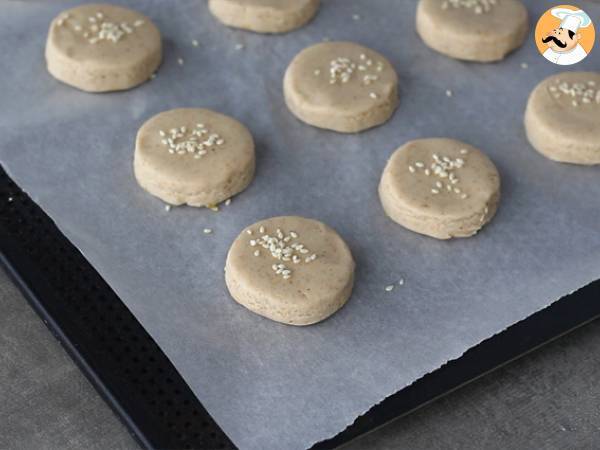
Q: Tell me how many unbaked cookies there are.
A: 8